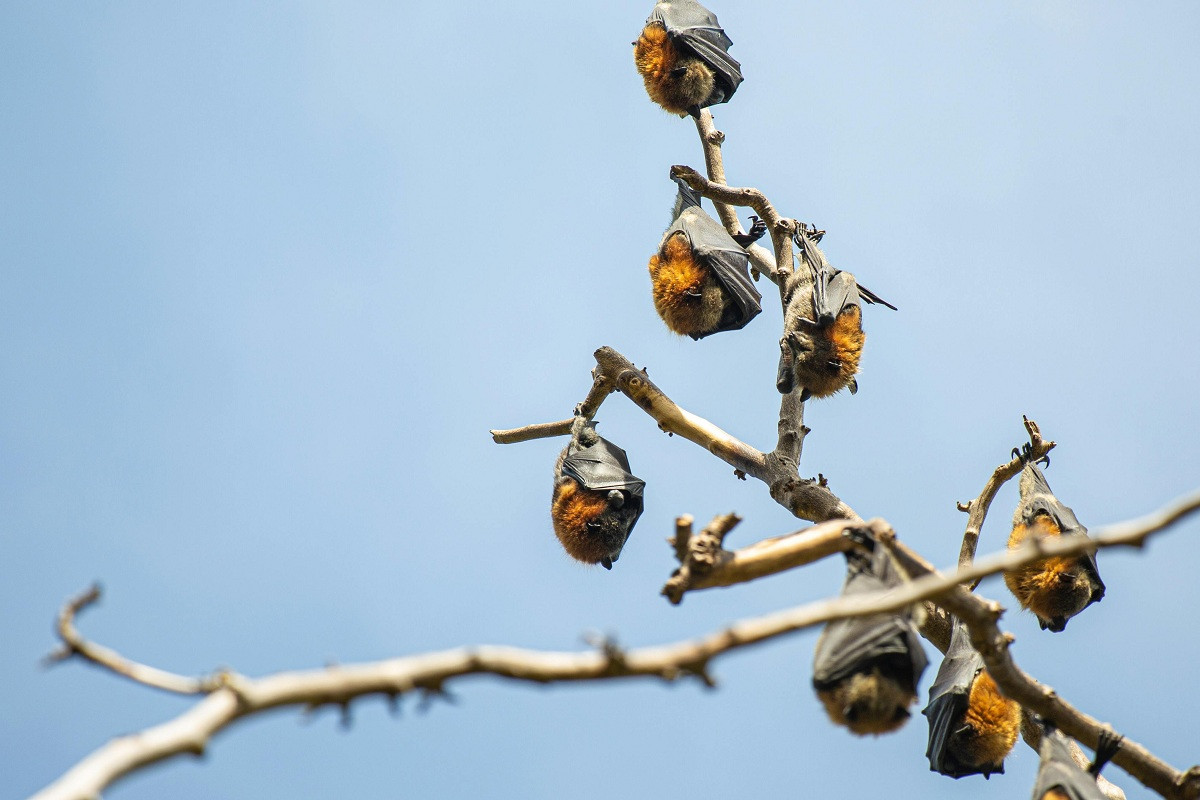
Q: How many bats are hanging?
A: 8